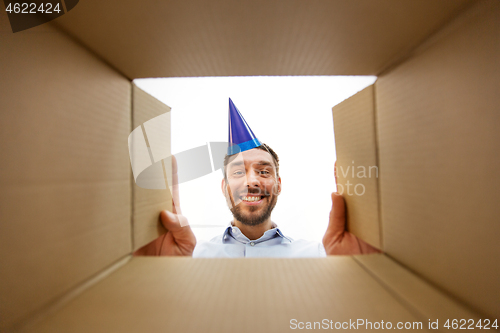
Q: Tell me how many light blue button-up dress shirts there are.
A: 1